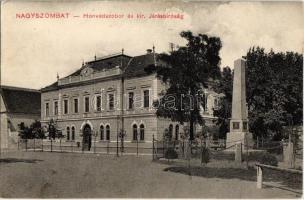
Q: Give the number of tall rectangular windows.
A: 9